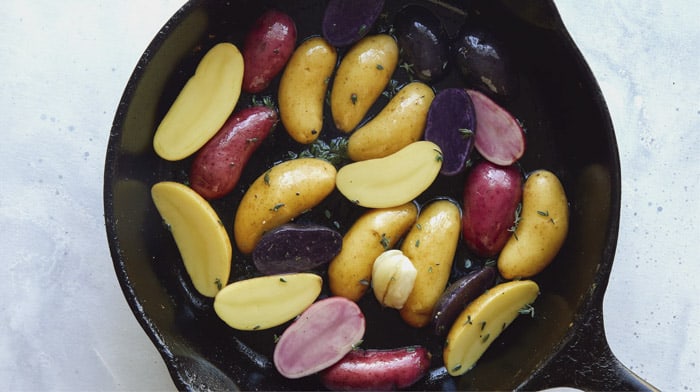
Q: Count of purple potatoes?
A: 6